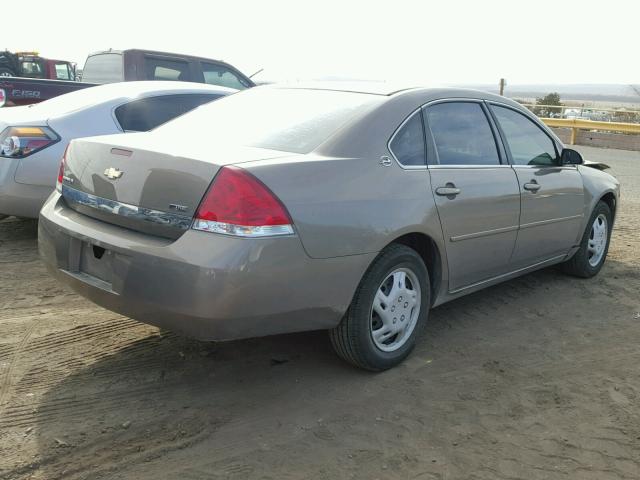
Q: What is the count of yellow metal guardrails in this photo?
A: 1